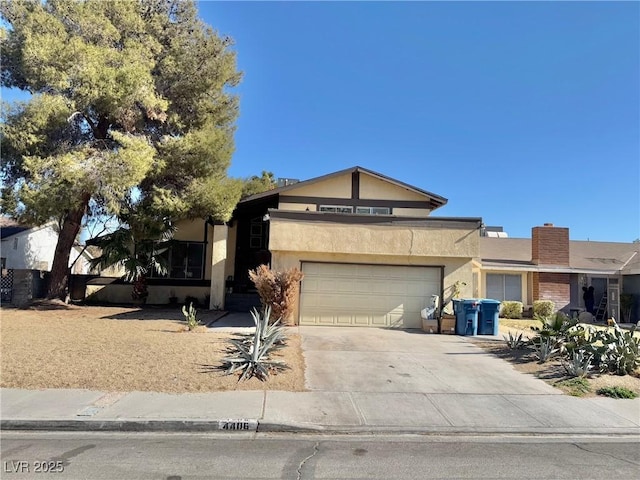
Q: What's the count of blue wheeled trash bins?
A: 2